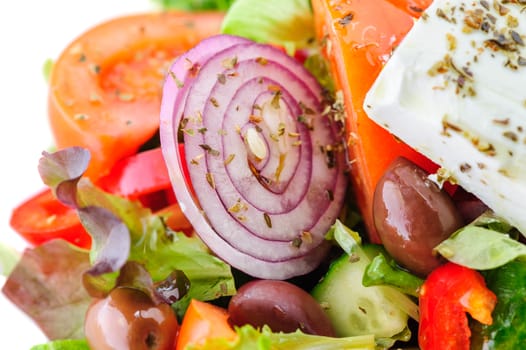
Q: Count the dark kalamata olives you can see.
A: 3